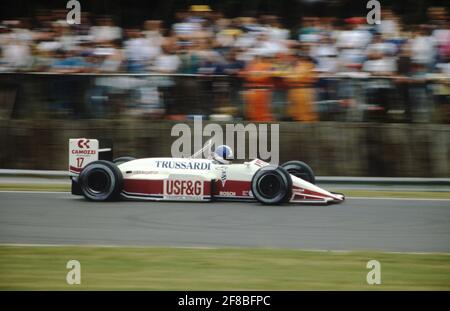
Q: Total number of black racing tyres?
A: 4